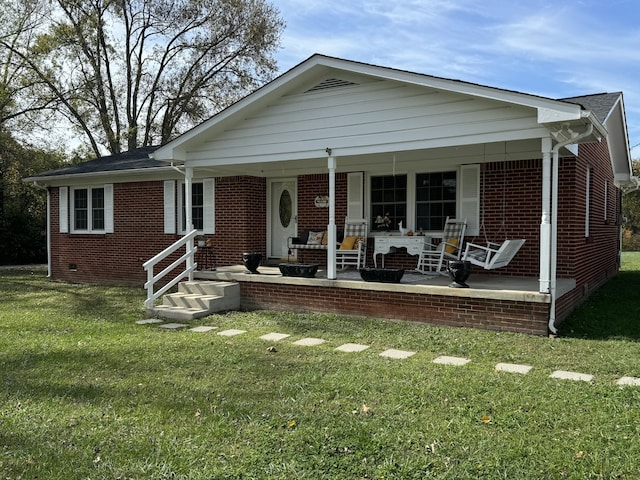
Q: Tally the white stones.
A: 12